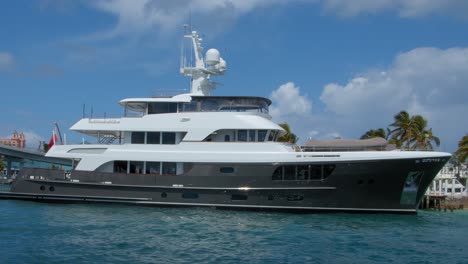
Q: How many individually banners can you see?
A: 1